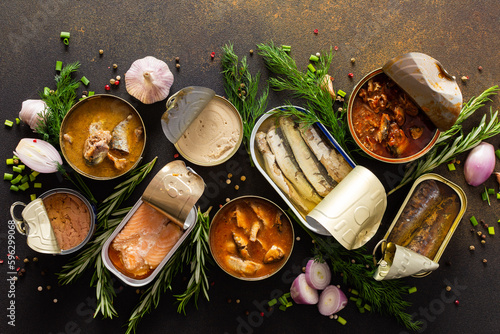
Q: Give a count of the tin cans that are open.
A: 8